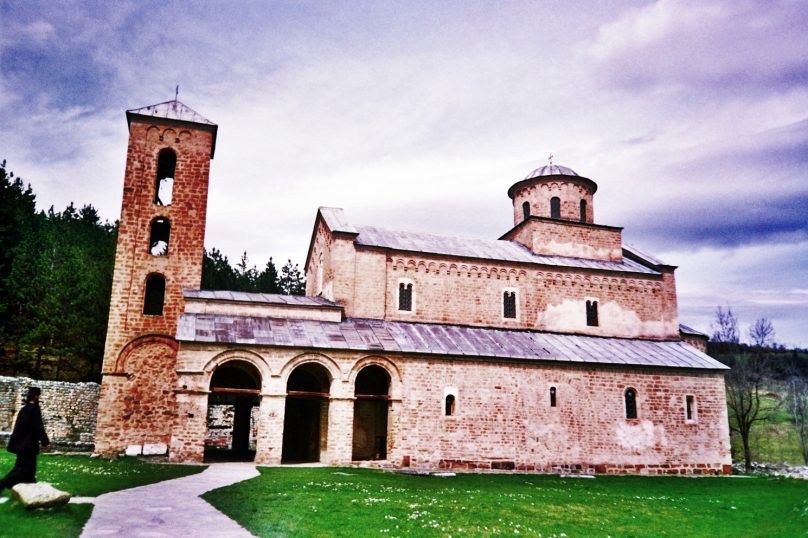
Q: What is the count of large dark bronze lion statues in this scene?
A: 0